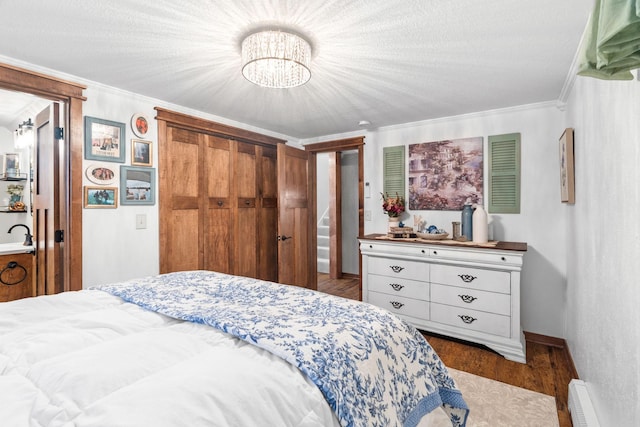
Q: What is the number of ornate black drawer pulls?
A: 6